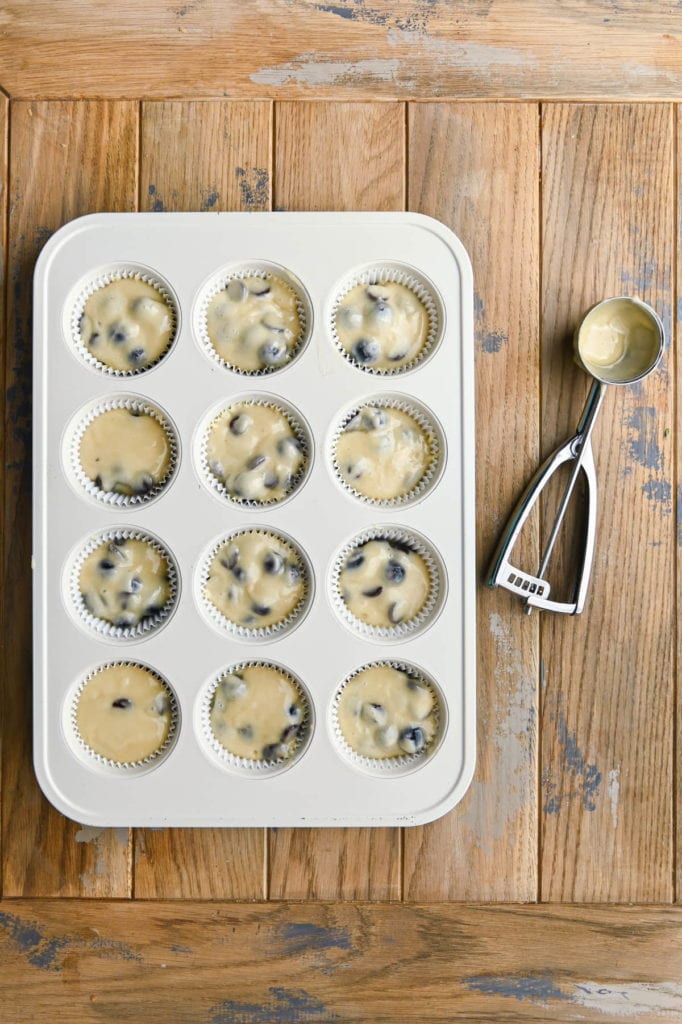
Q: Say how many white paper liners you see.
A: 12